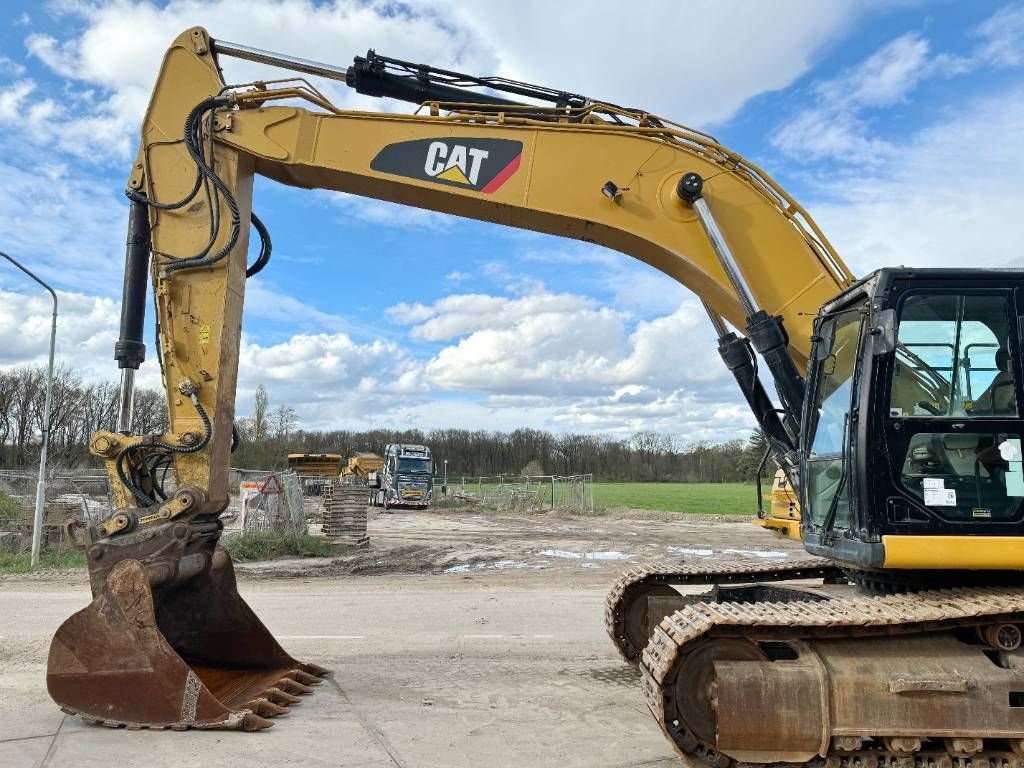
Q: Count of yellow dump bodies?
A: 2